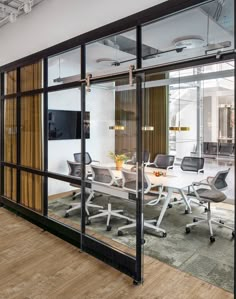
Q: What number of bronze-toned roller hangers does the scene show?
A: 2